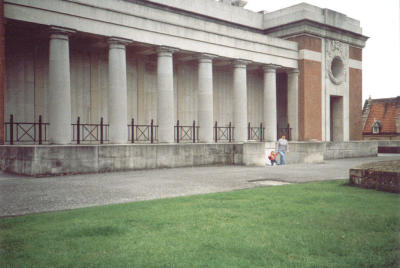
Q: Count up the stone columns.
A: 7